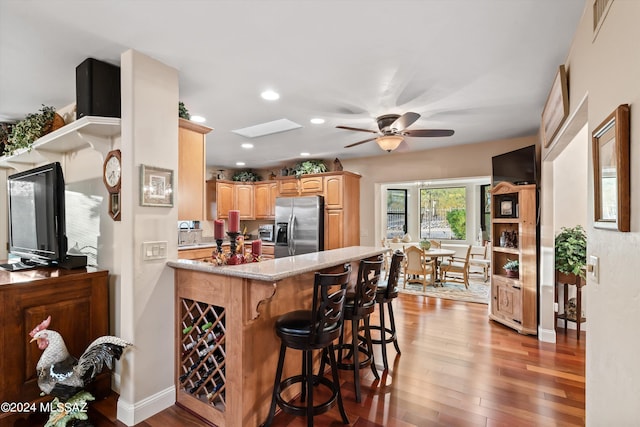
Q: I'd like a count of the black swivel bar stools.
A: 3